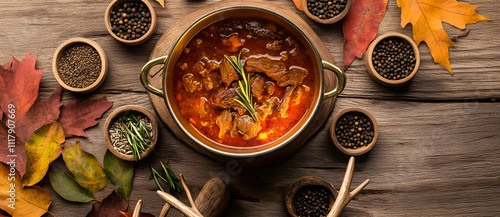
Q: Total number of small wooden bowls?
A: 7